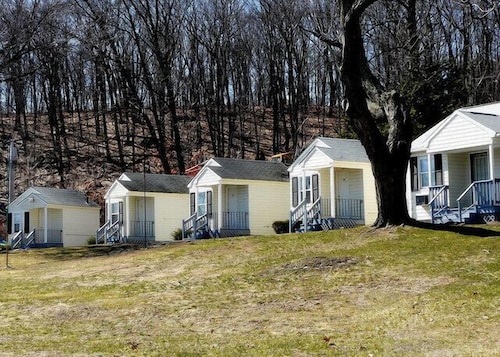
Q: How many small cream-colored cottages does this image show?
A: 5